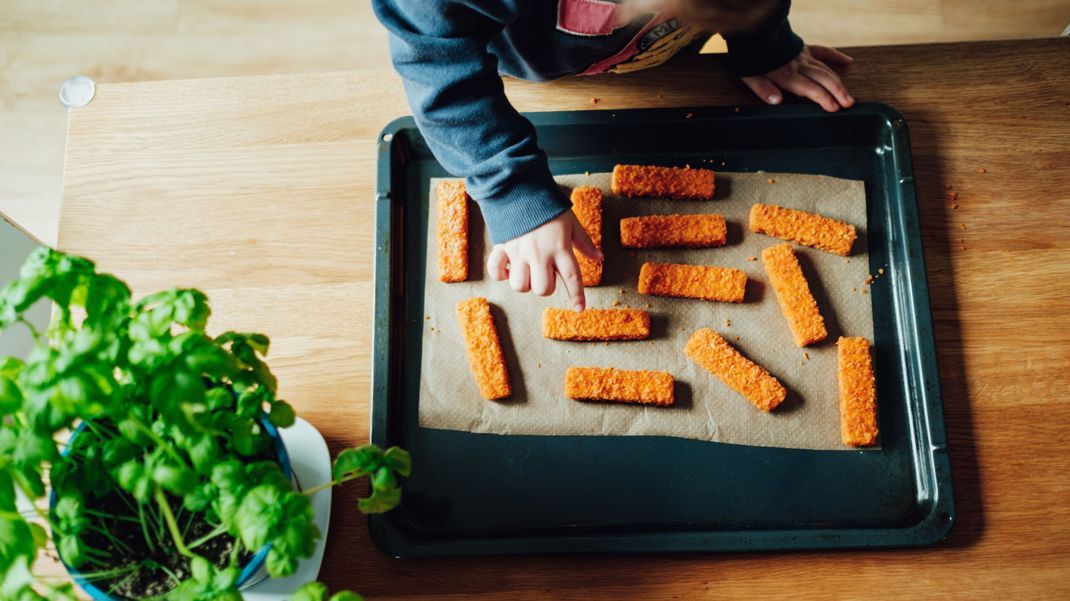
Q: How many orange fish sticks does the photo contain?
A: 12